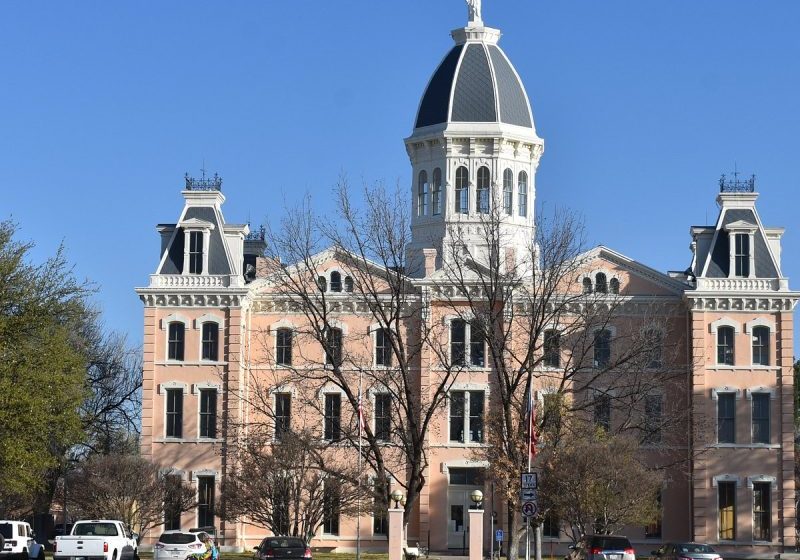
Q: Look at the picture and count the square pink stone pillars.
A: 2